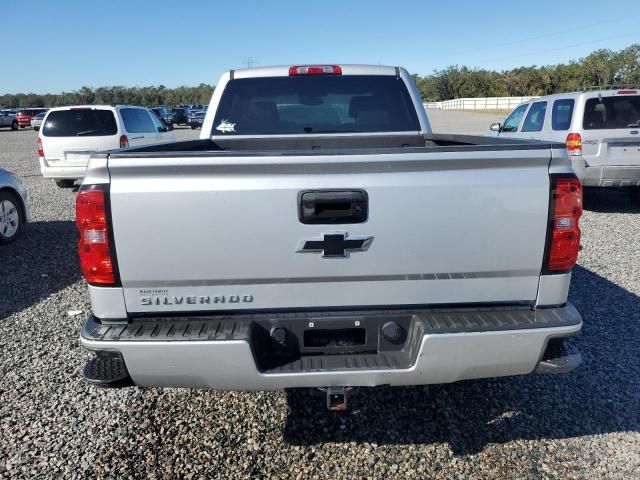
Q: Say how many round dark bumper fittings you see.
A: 2